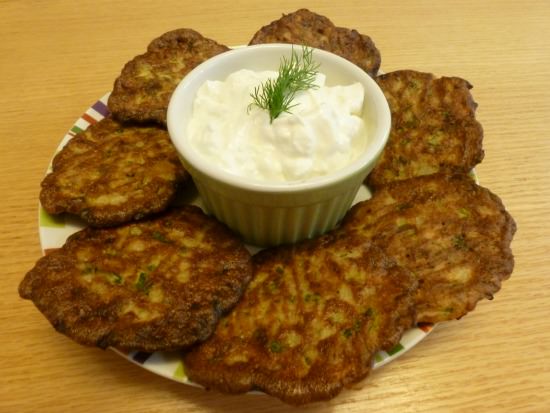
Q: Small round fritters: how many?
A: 7